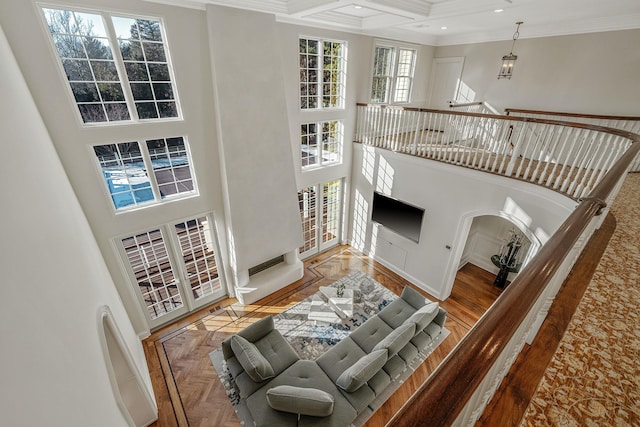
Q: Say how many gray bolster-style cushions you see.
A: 5